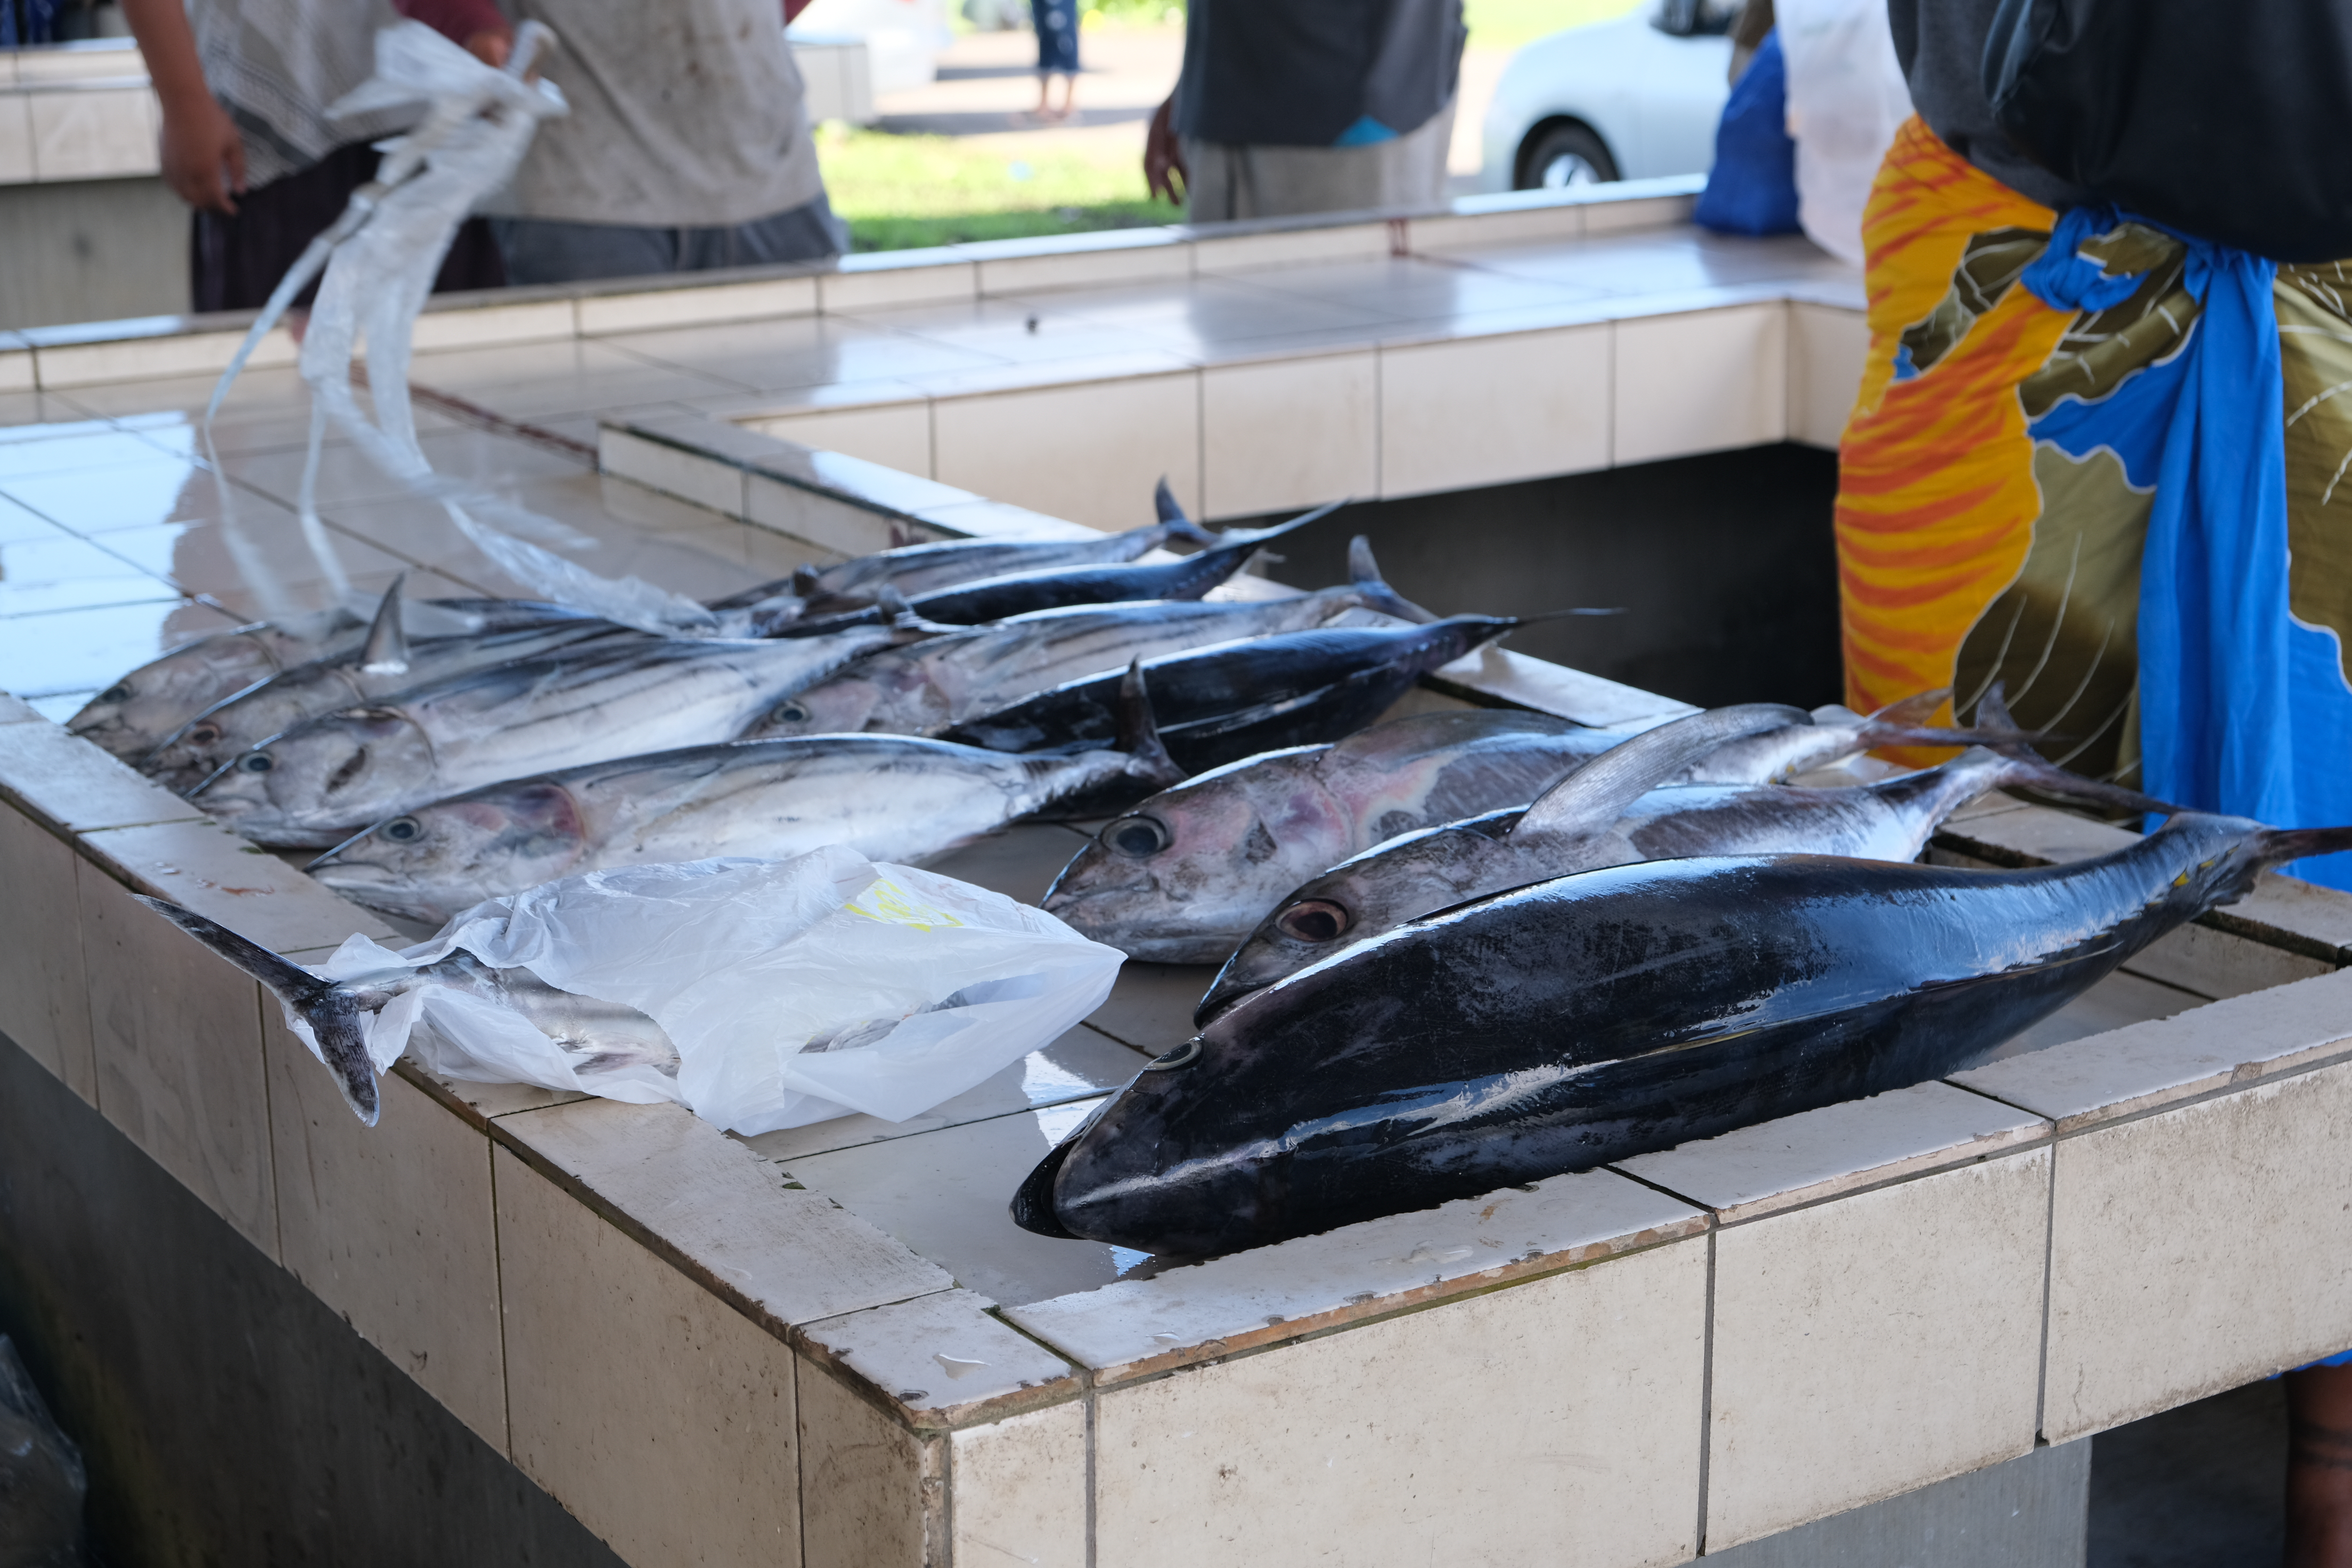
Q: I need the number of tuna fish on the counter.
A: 12